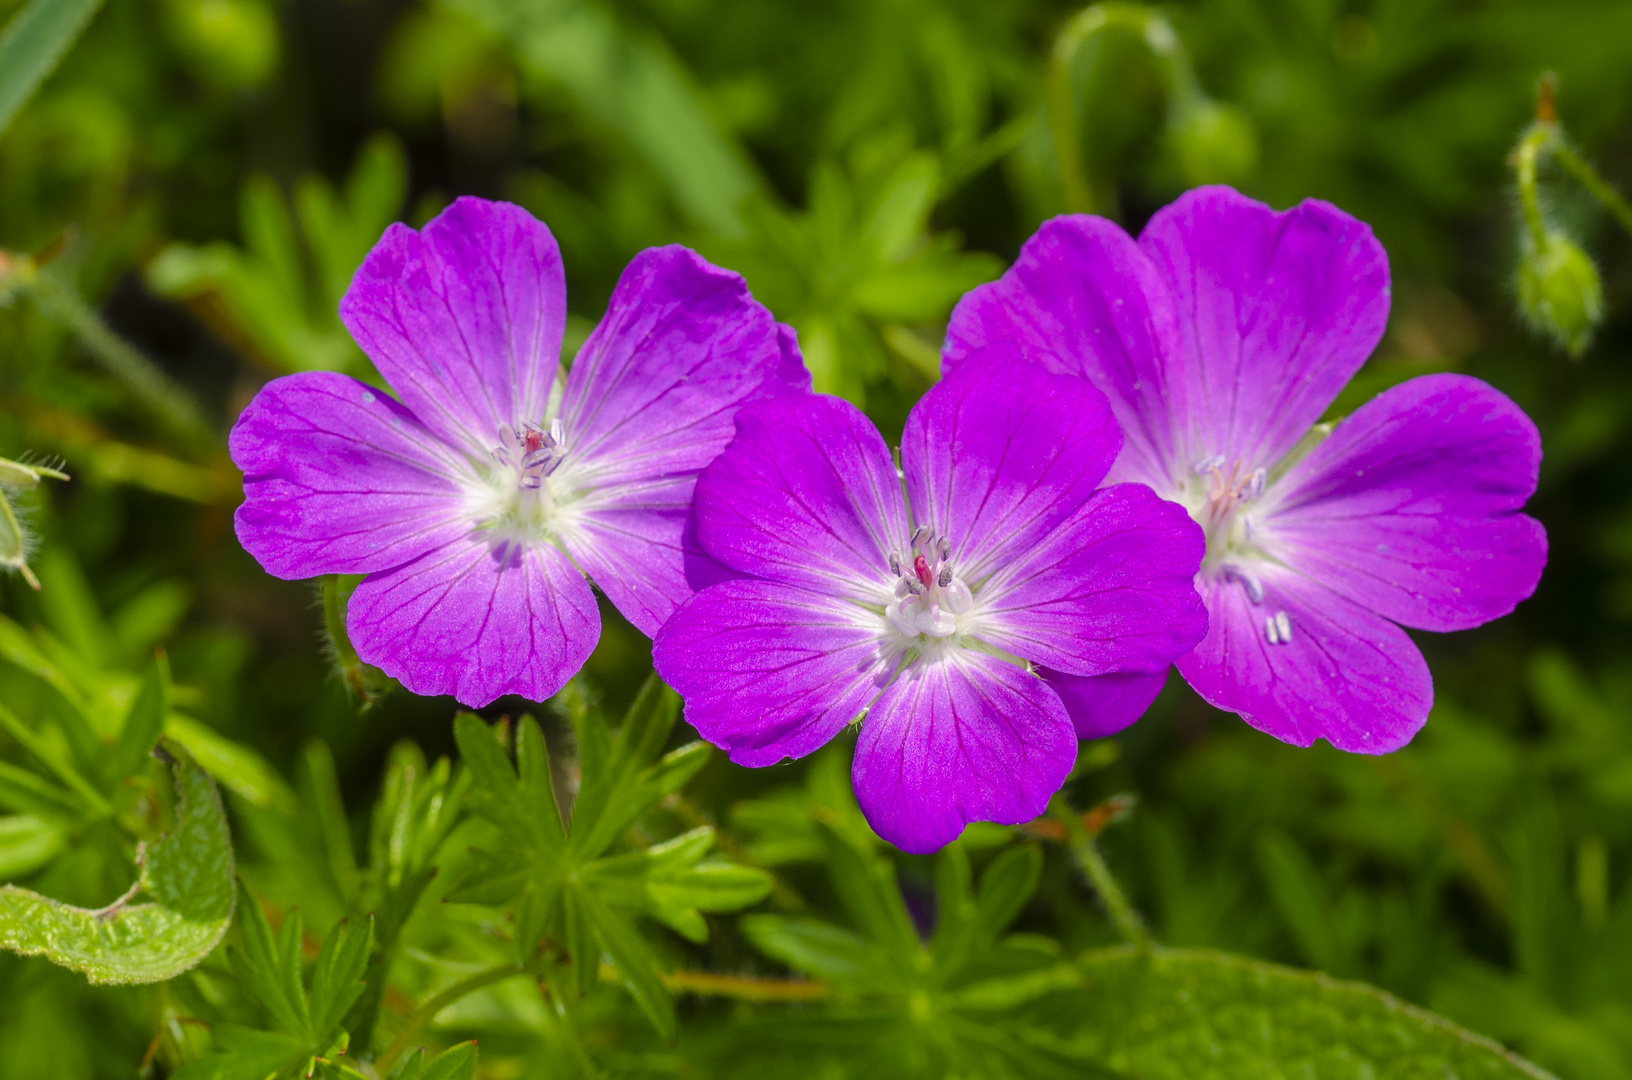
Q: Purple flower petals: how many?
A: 15